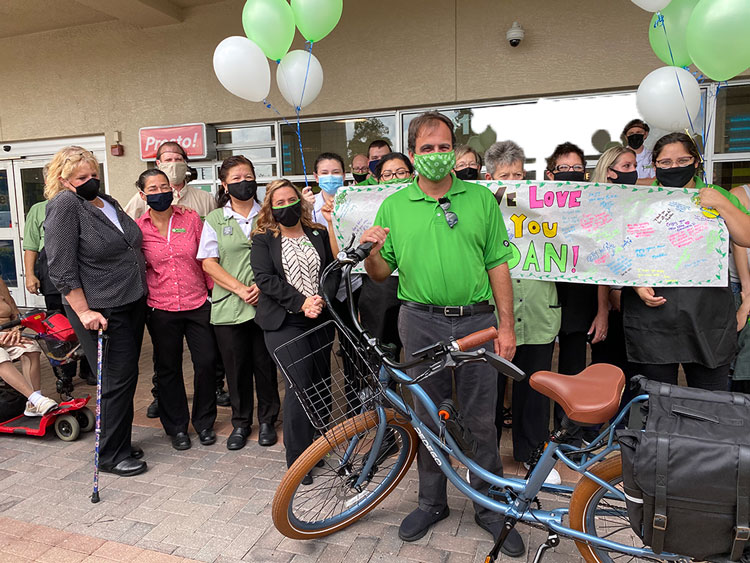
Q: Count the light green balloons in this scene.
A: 4